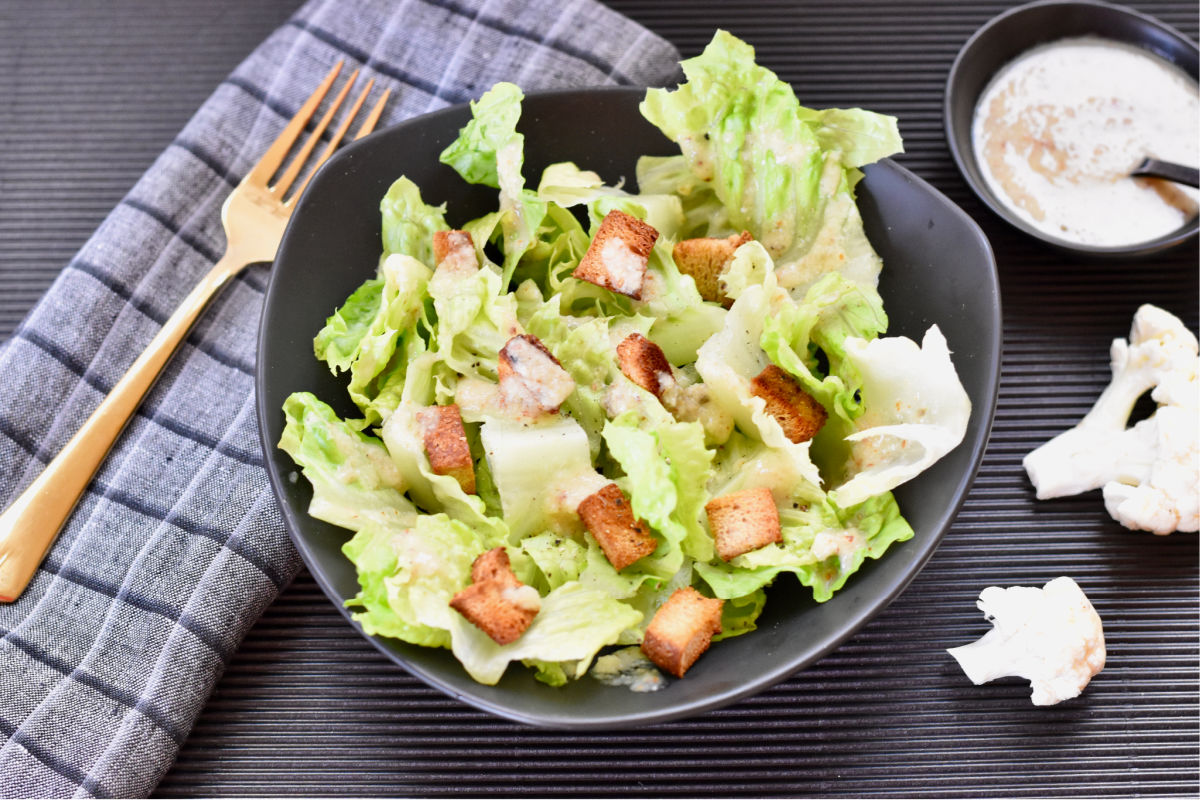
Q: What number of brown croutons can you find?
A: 11